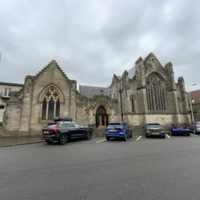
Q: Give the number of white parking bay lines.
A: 4